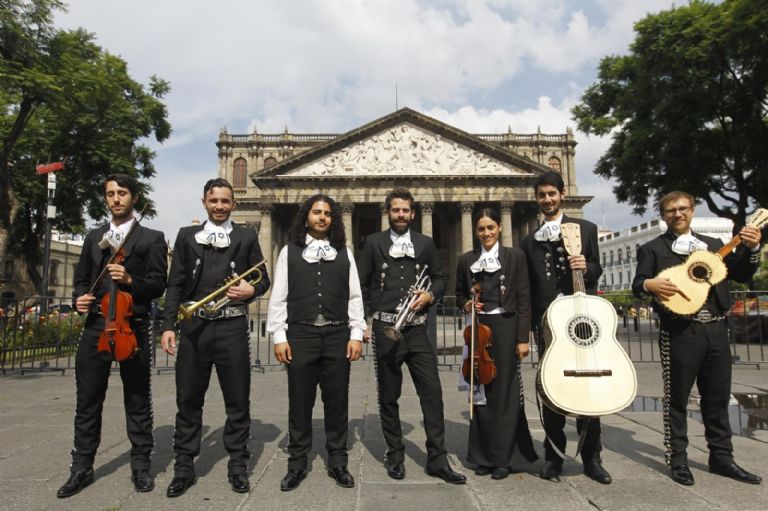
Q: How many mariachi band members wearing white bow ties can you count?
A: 7